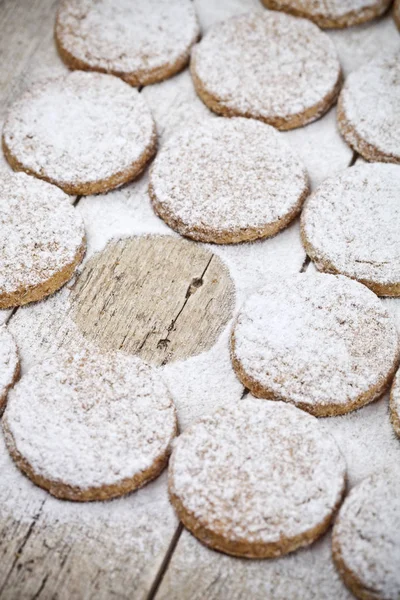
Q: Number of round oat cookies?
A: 15